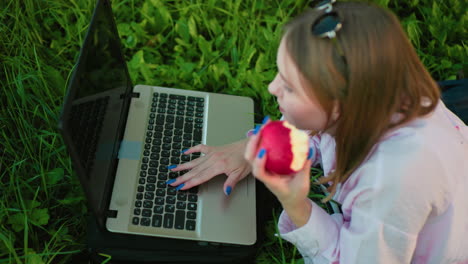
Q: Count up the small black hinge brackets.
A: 2